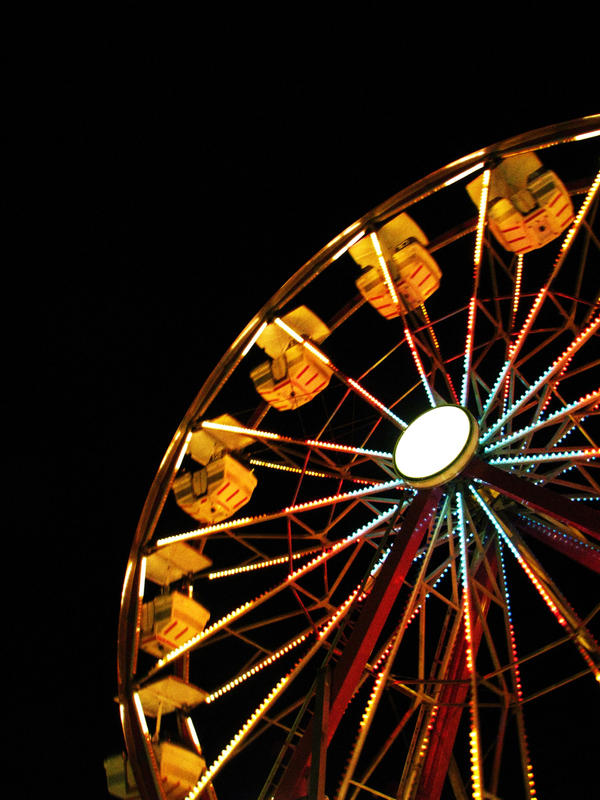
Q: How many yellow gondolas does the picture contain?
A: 6